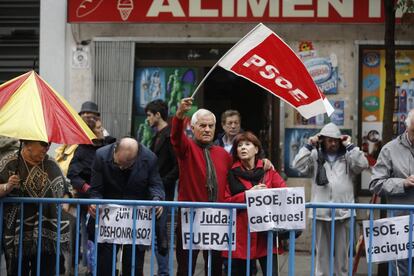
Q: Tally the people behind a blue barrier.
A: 10